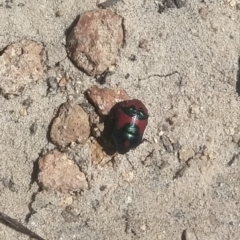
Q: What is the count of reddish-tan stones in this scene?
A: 5